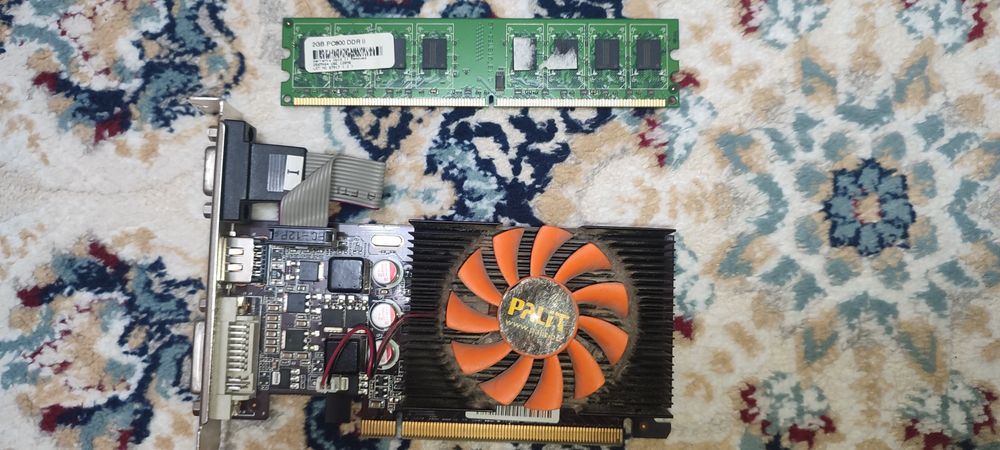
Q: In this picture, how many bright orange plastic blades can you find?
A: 11